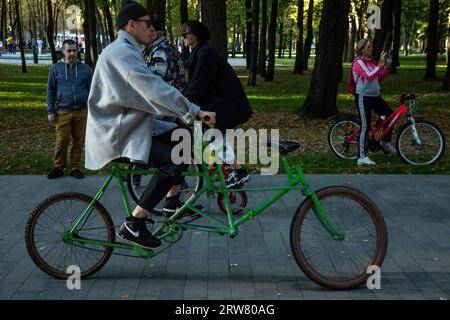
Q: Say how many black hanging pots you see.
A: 0